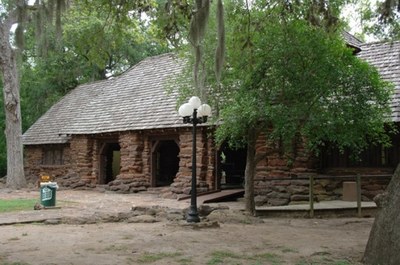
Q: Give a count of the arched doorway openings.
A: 3